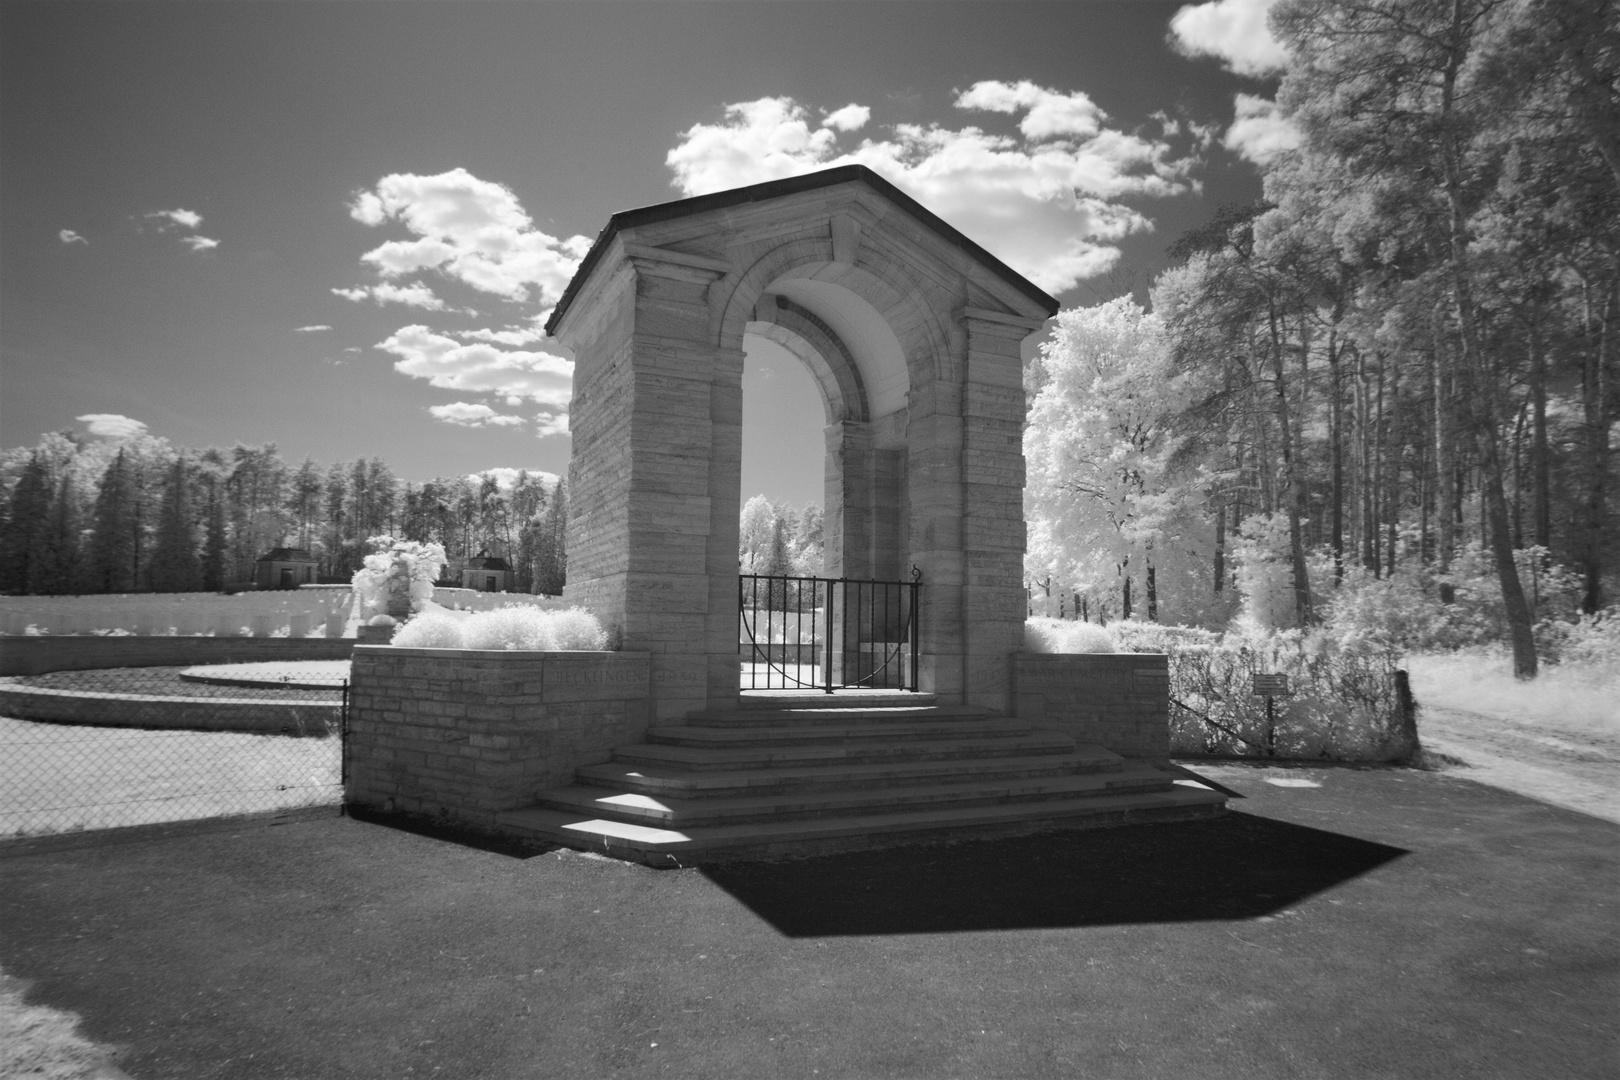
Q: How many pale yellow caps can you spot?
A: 0